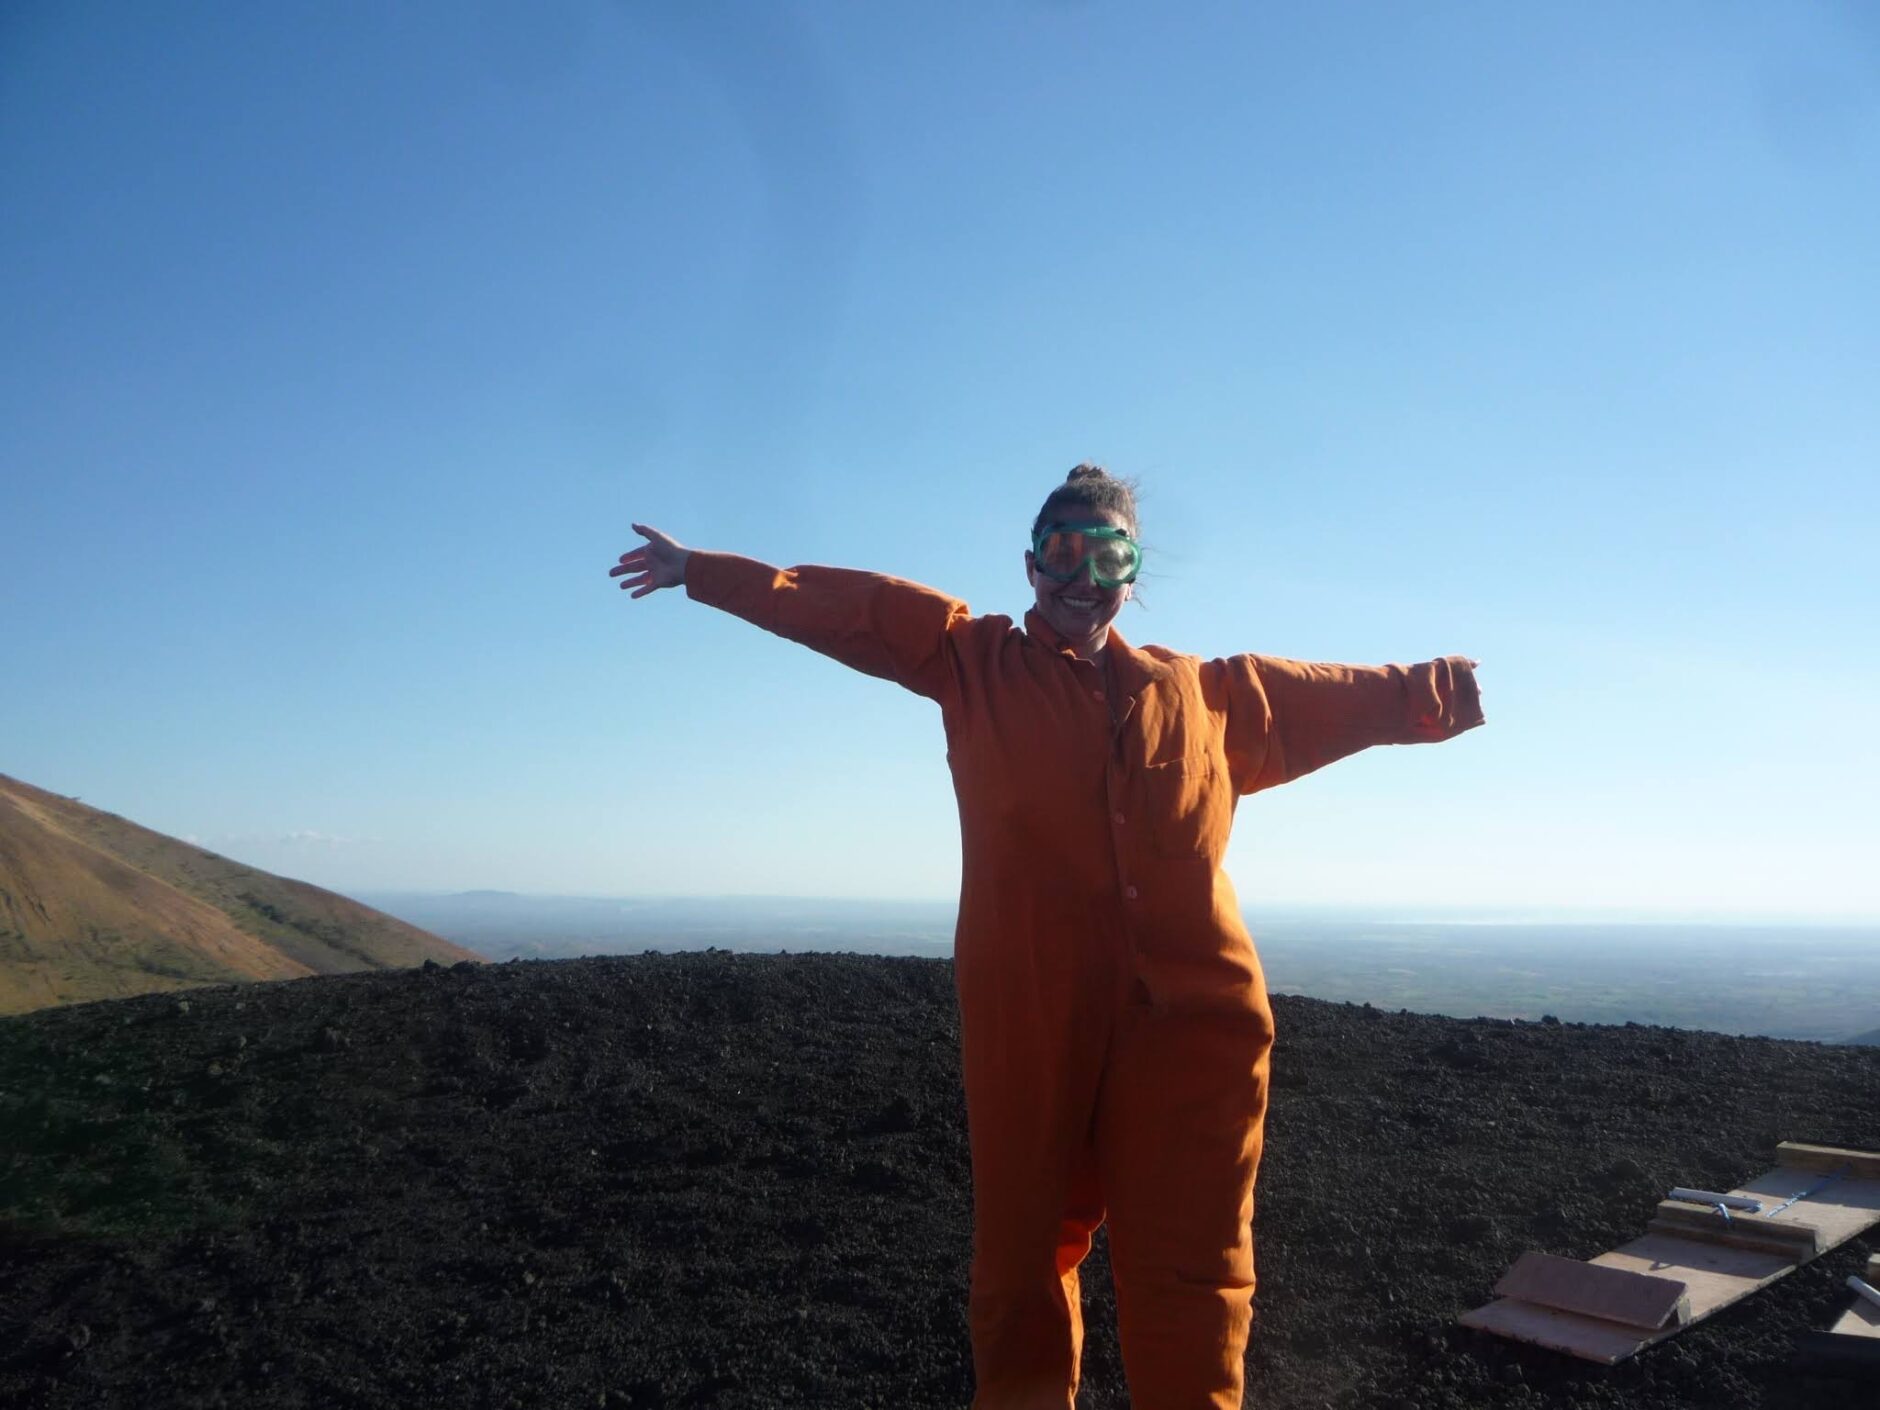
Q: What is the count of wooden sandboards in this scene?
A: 2